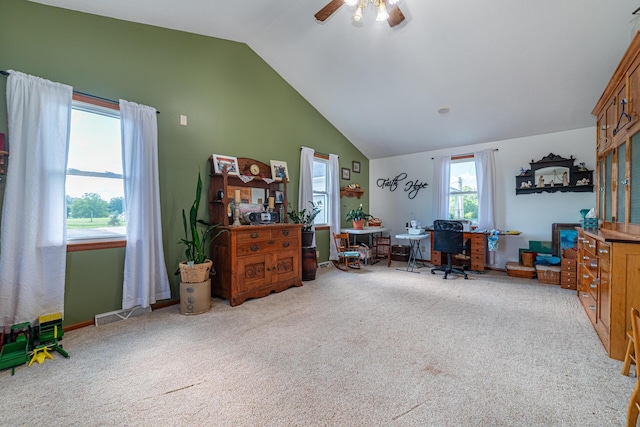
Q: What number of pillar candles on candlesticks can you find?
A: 2